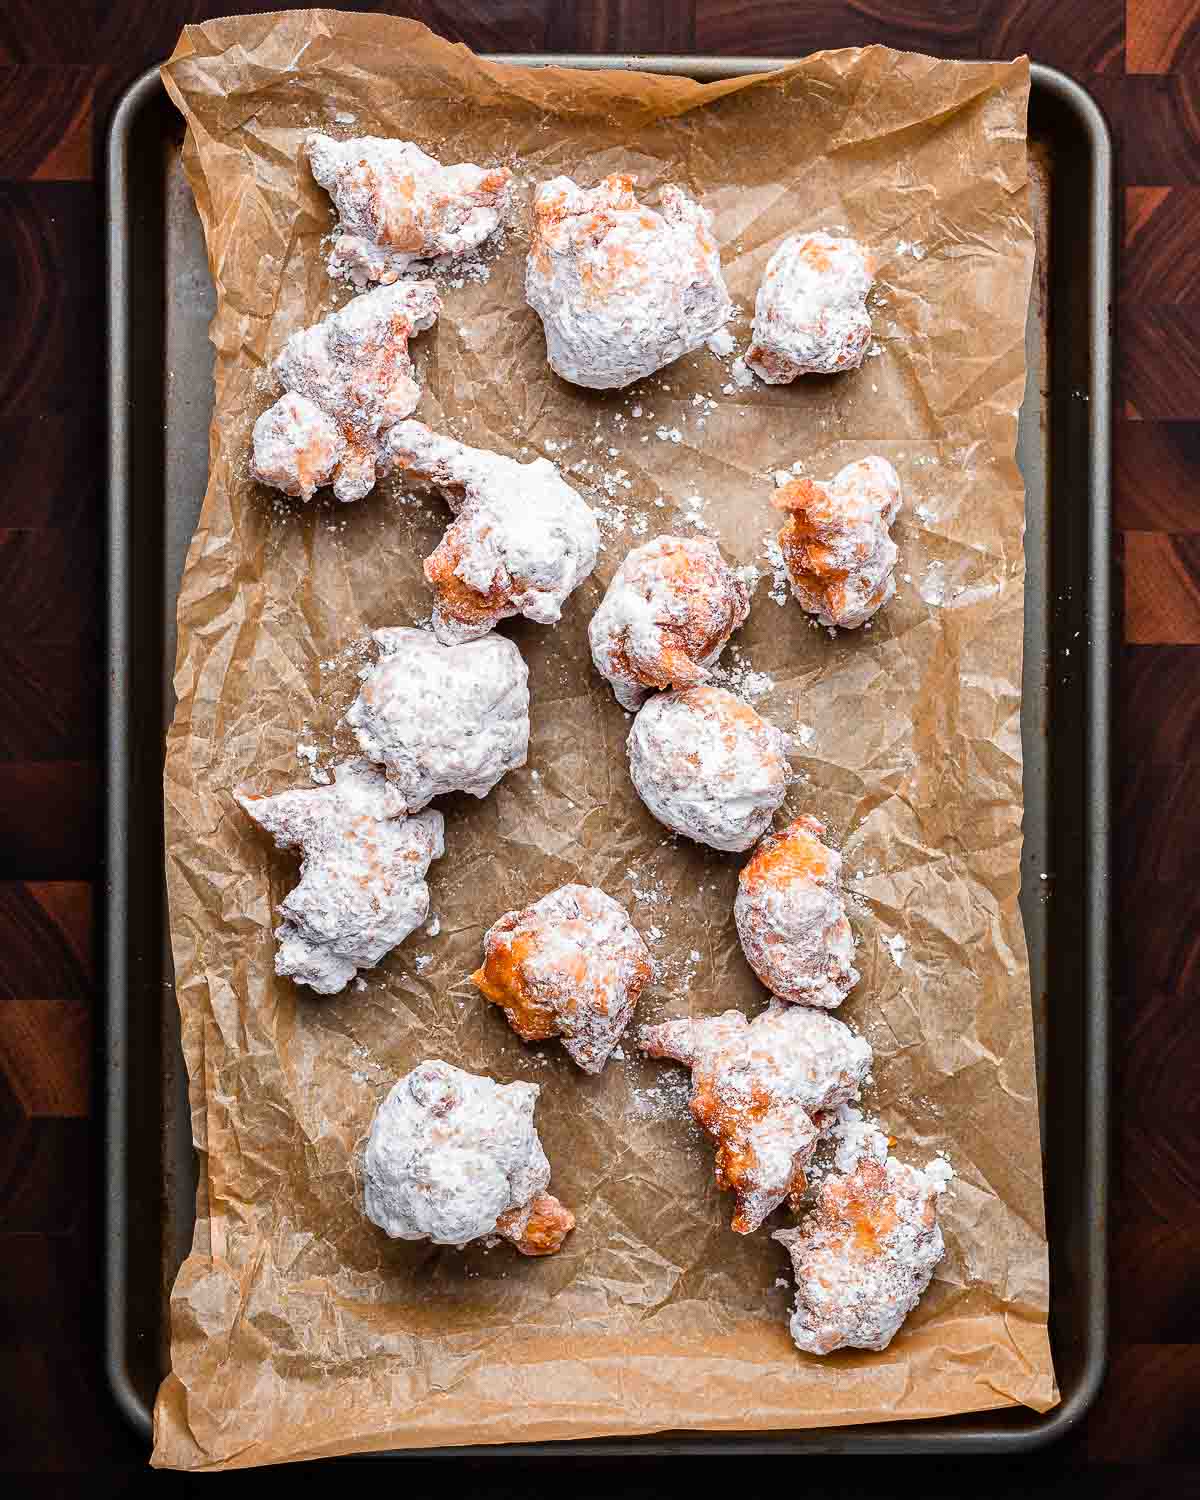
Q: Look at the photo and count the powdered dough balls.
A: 15